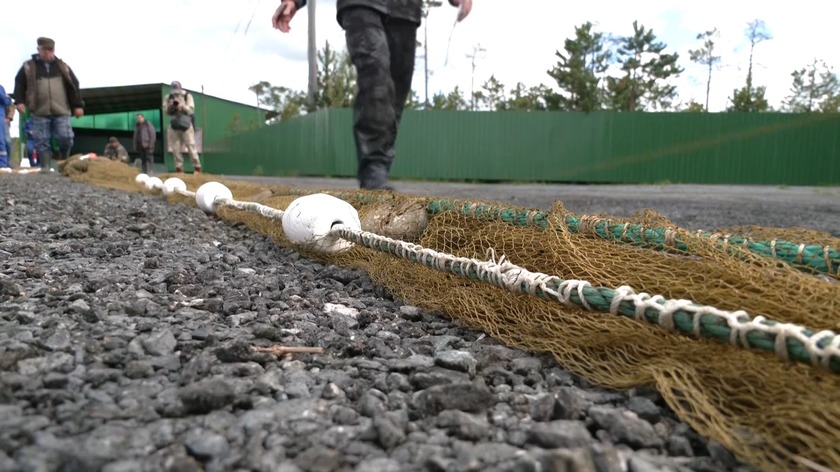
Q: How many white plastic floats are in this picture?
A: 5